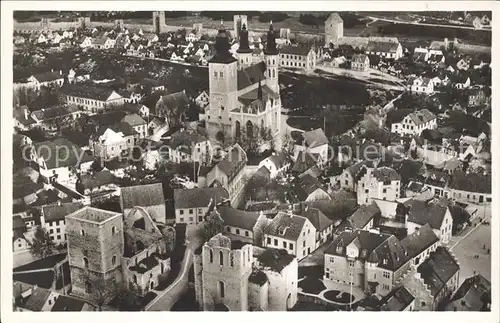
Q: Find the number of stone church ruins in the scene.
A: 2